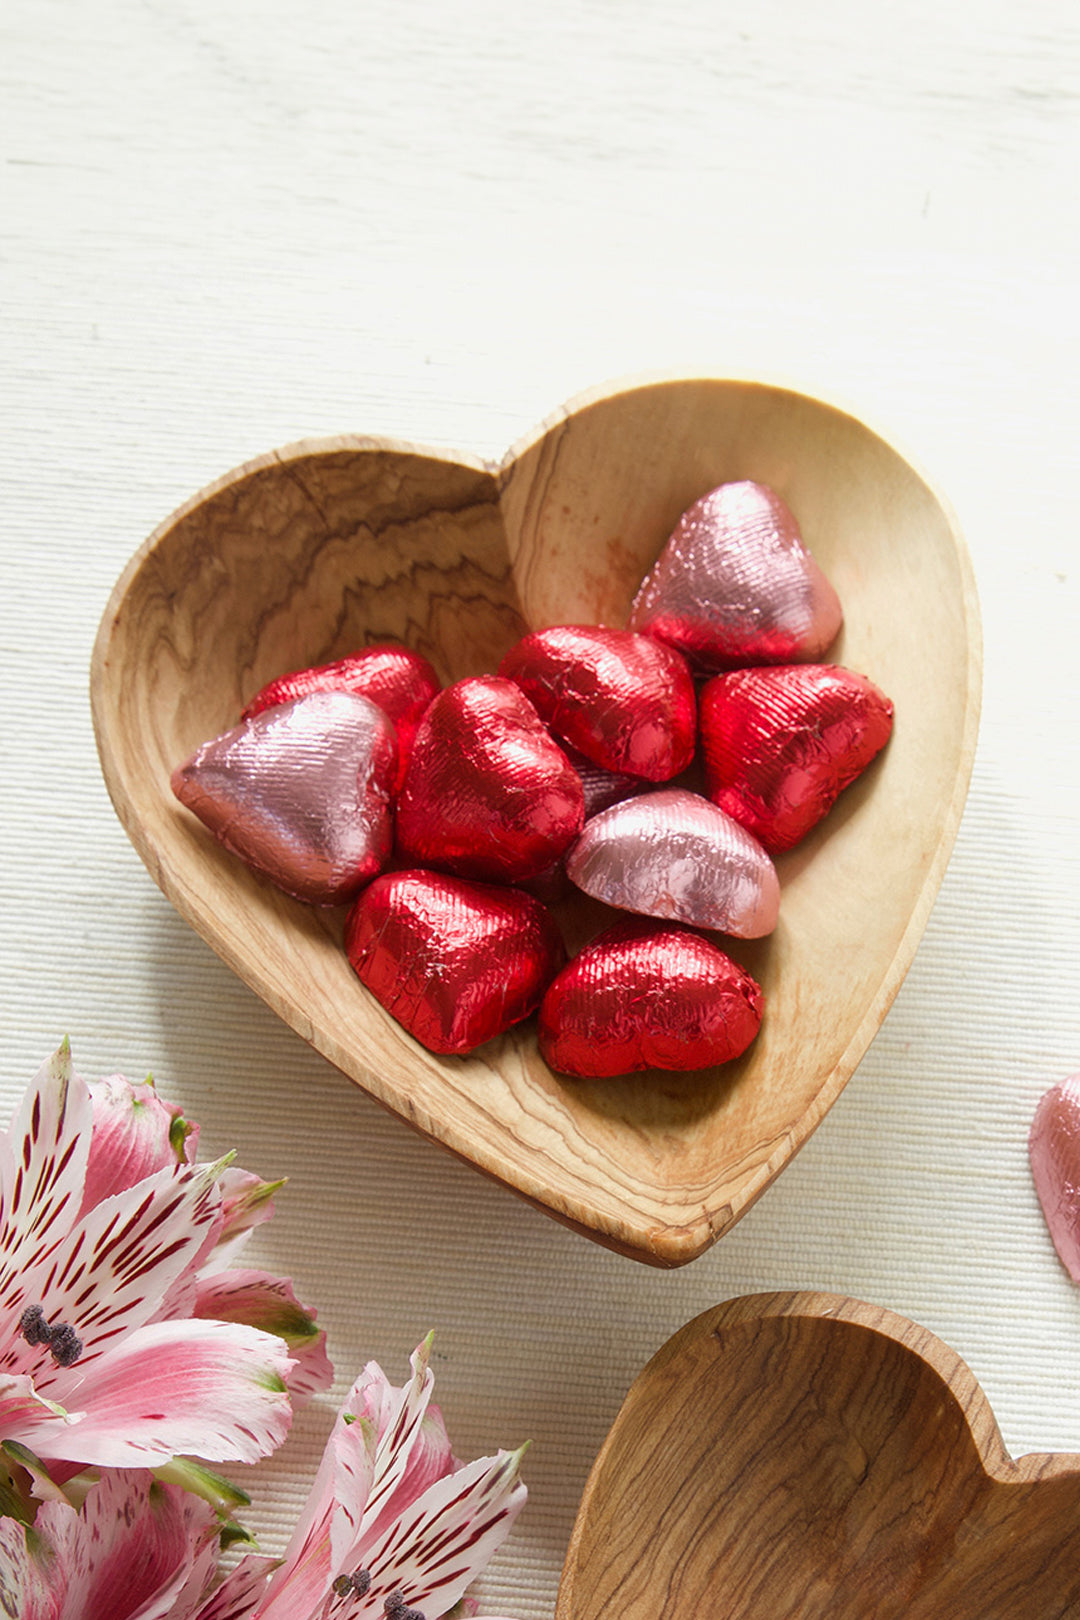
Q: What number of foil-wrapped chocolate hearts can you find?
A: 11